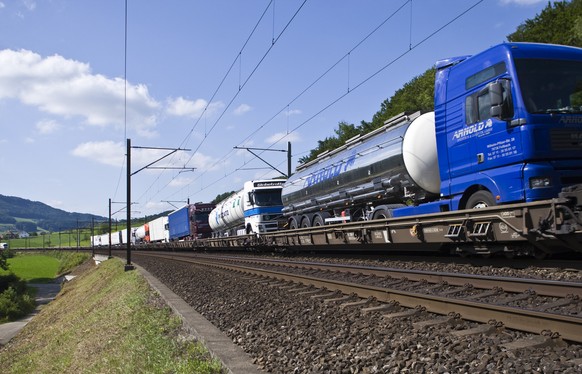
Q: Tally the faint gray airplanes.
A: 0